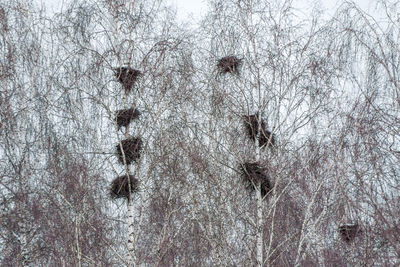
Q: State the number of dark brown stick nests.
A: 8